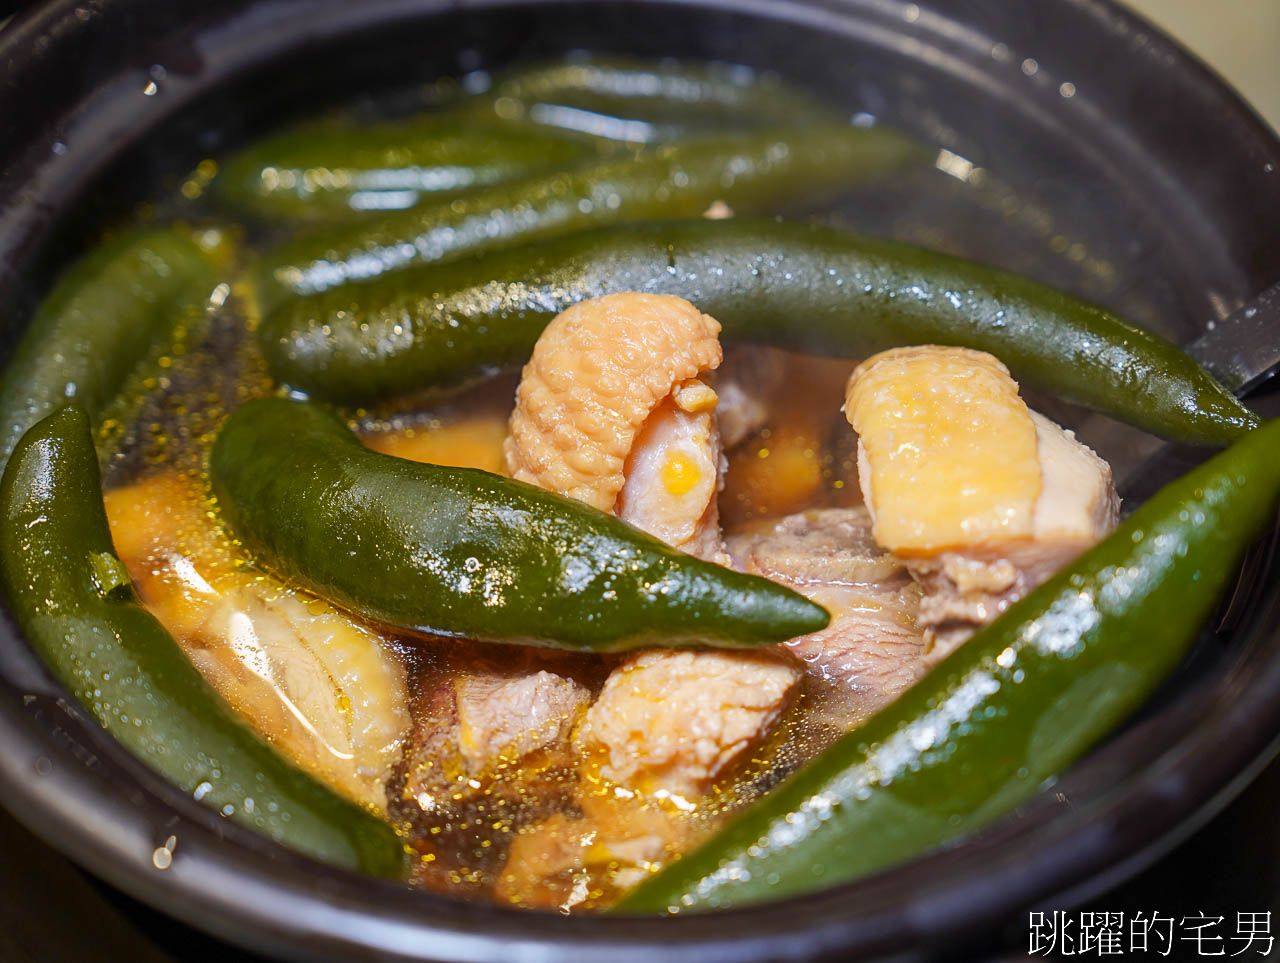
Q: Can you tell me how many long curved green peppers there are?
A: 8